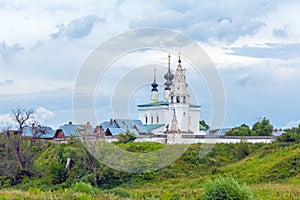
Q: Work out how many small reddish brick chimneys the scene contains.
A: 4